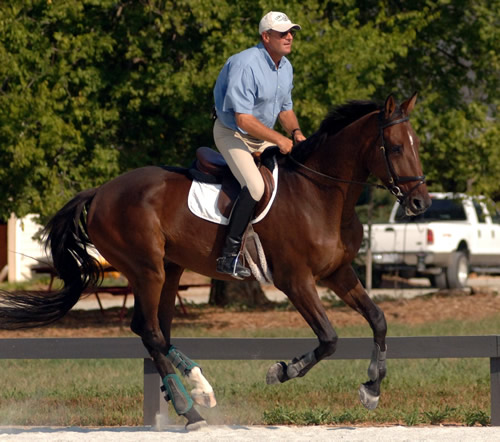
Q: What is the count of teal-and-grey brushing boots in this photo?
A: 2